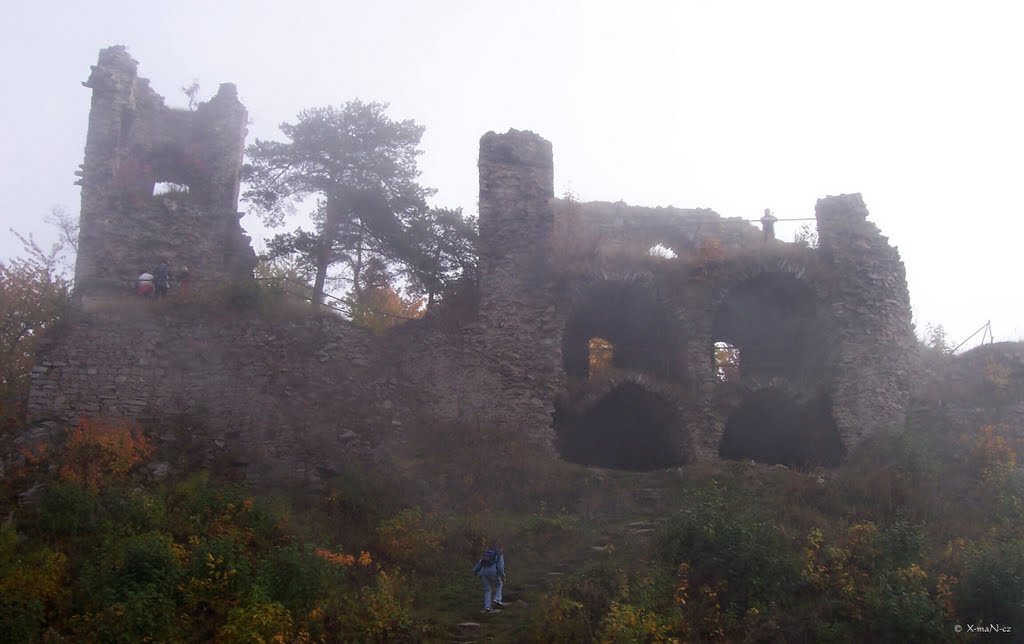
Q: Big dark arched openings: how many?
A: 4